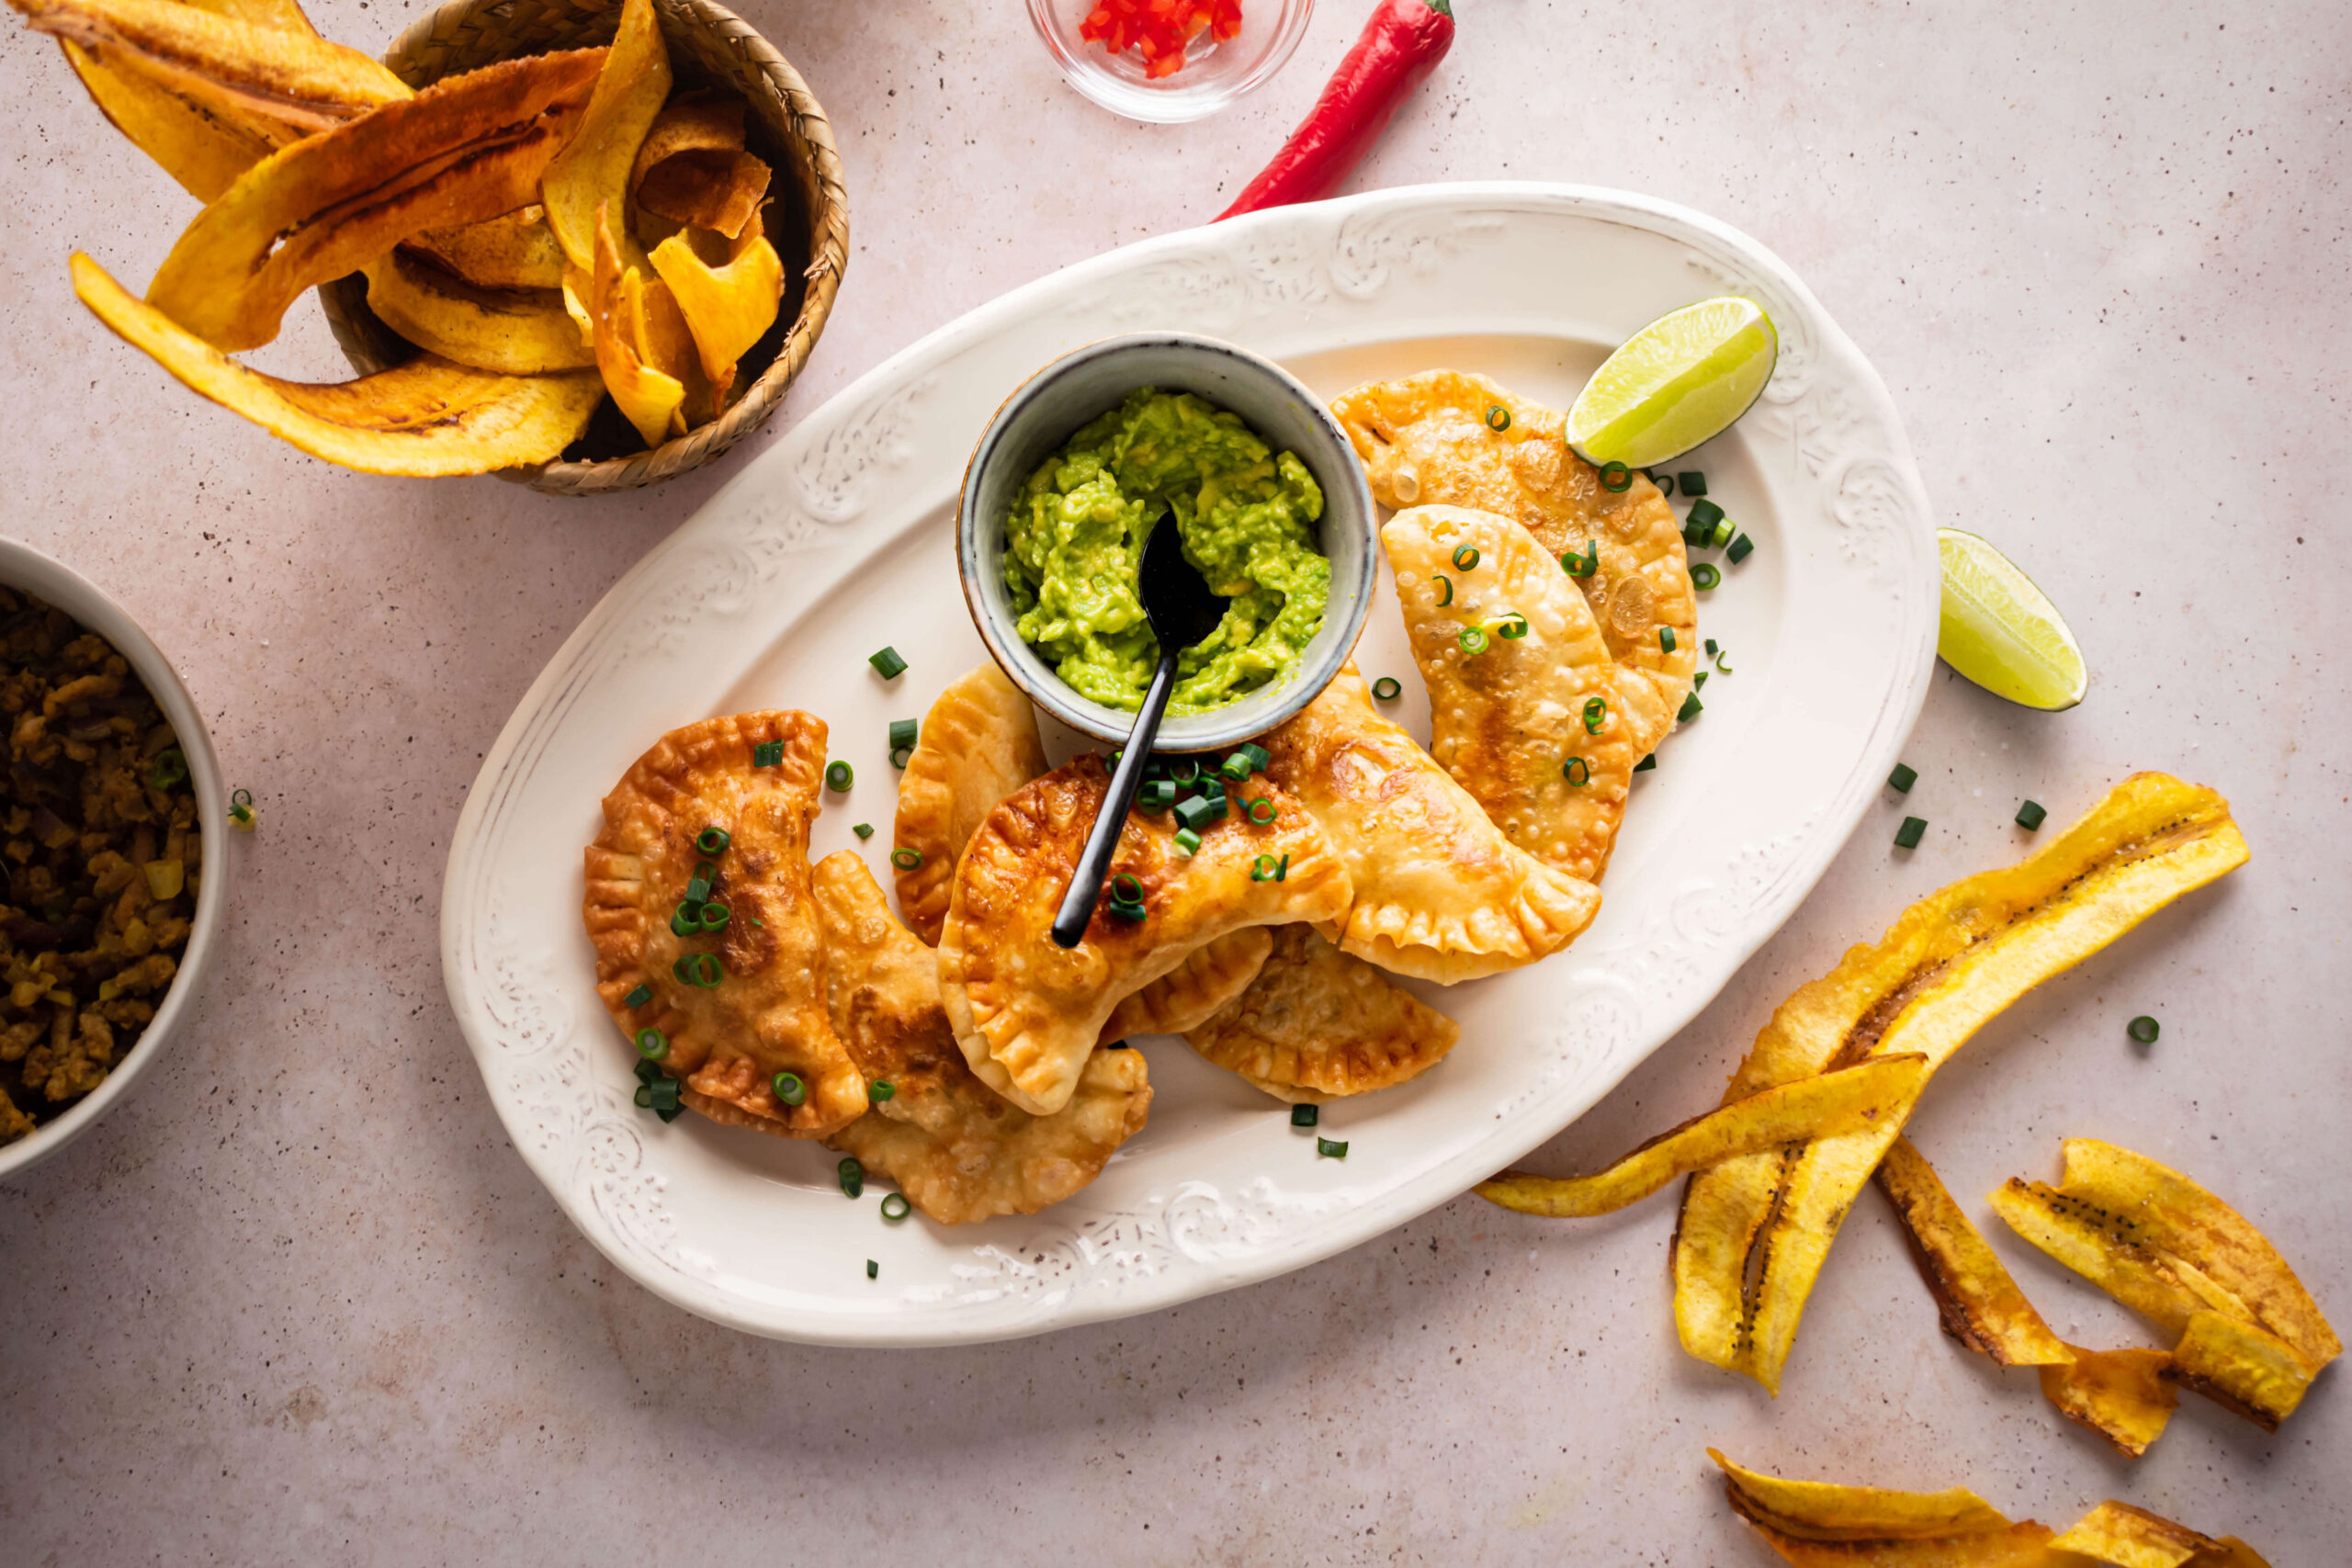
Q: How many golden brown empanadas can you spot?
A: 8